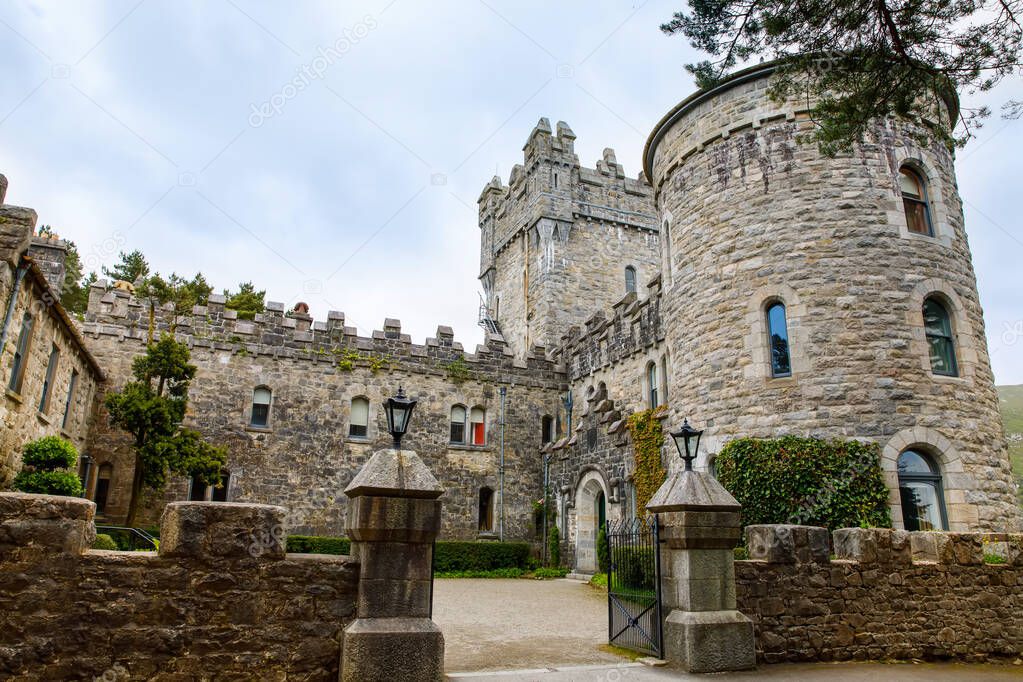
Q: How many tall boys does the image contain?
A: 0